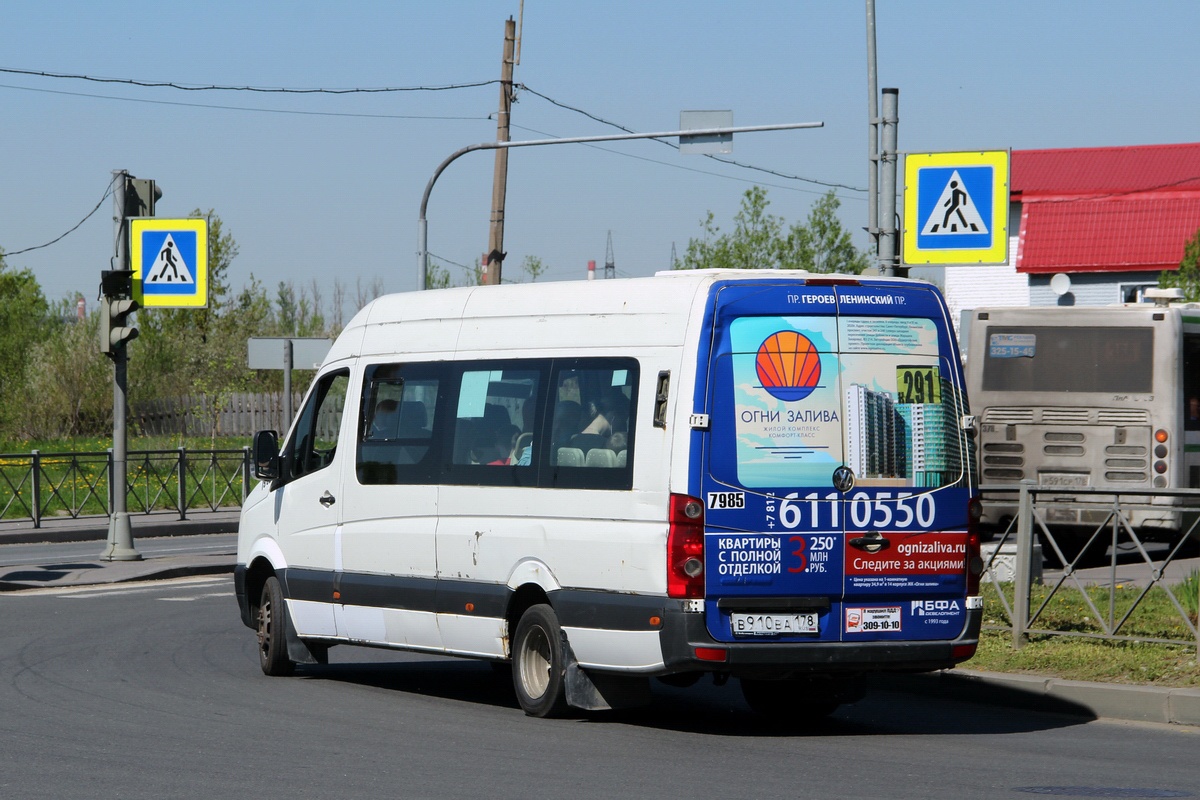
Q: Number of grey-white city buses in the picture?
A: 1